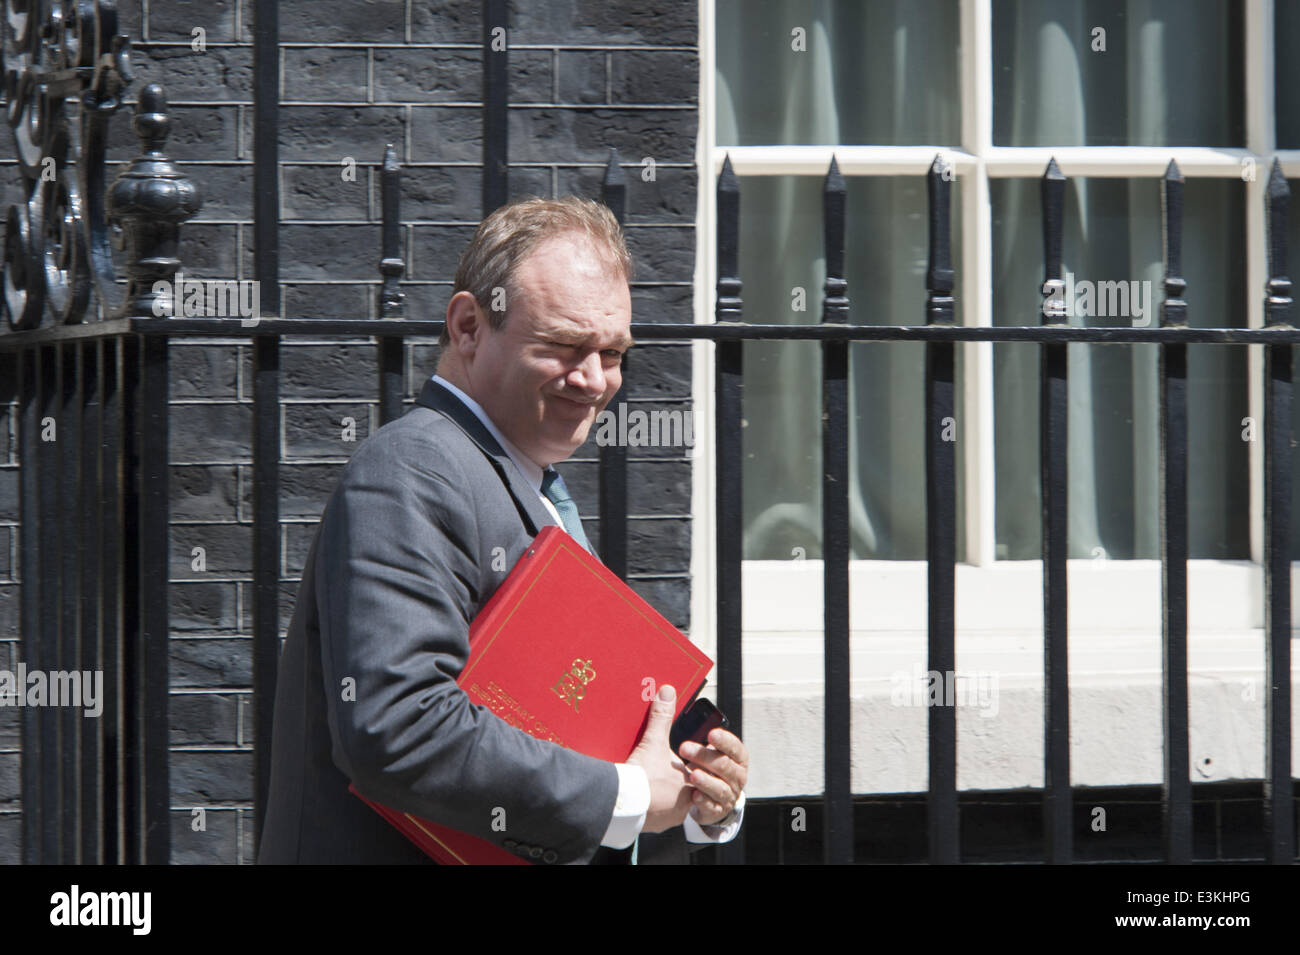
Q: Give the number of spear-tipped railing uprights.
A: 8